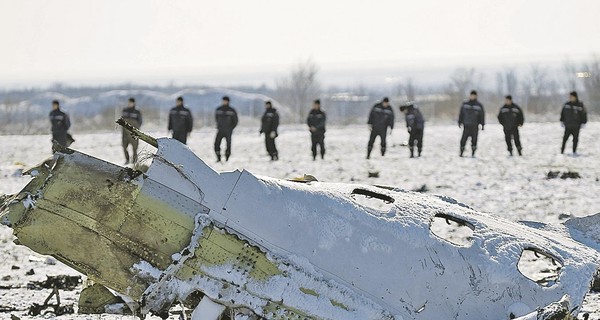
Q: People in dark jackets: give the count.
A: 11